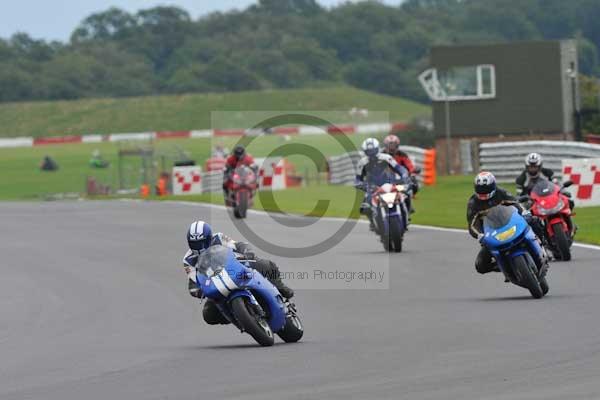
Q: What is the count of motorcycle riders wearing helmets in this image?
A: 6